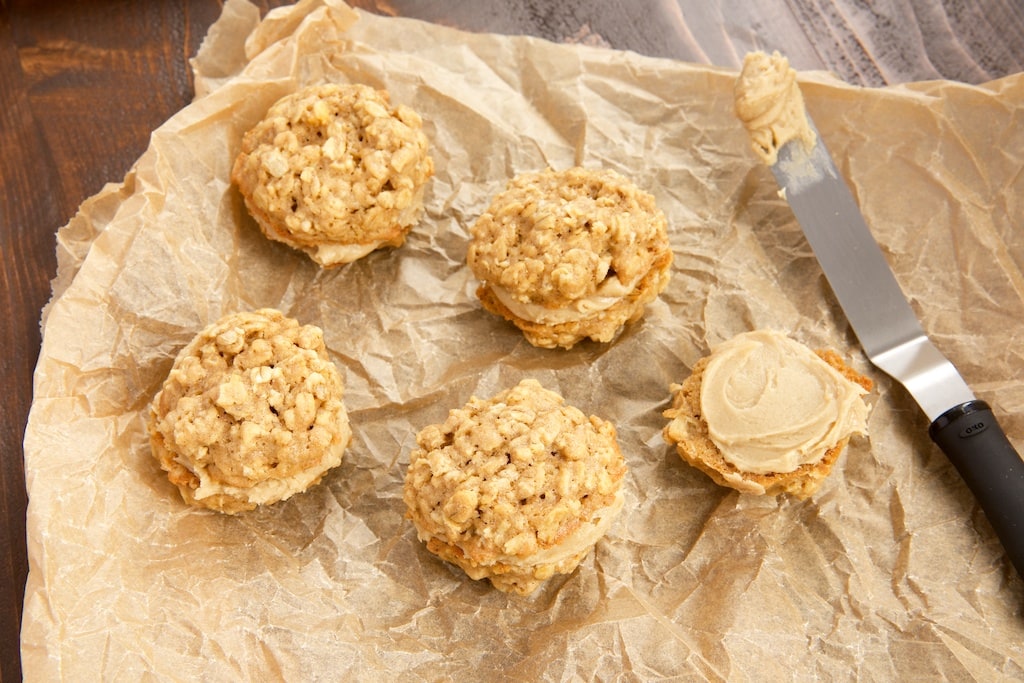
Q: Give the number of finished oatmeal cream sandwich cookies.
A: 4